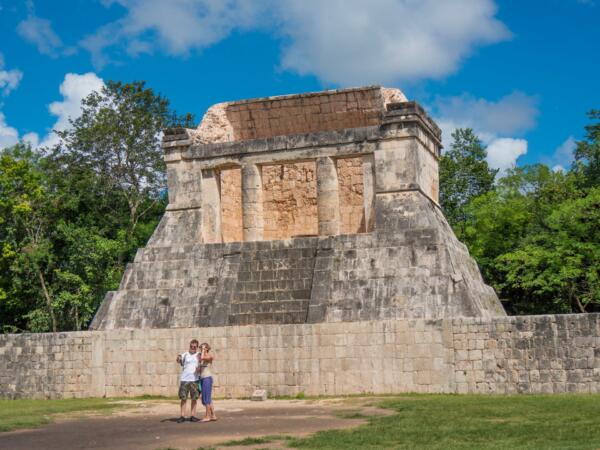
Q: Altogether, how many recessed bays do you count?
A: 3